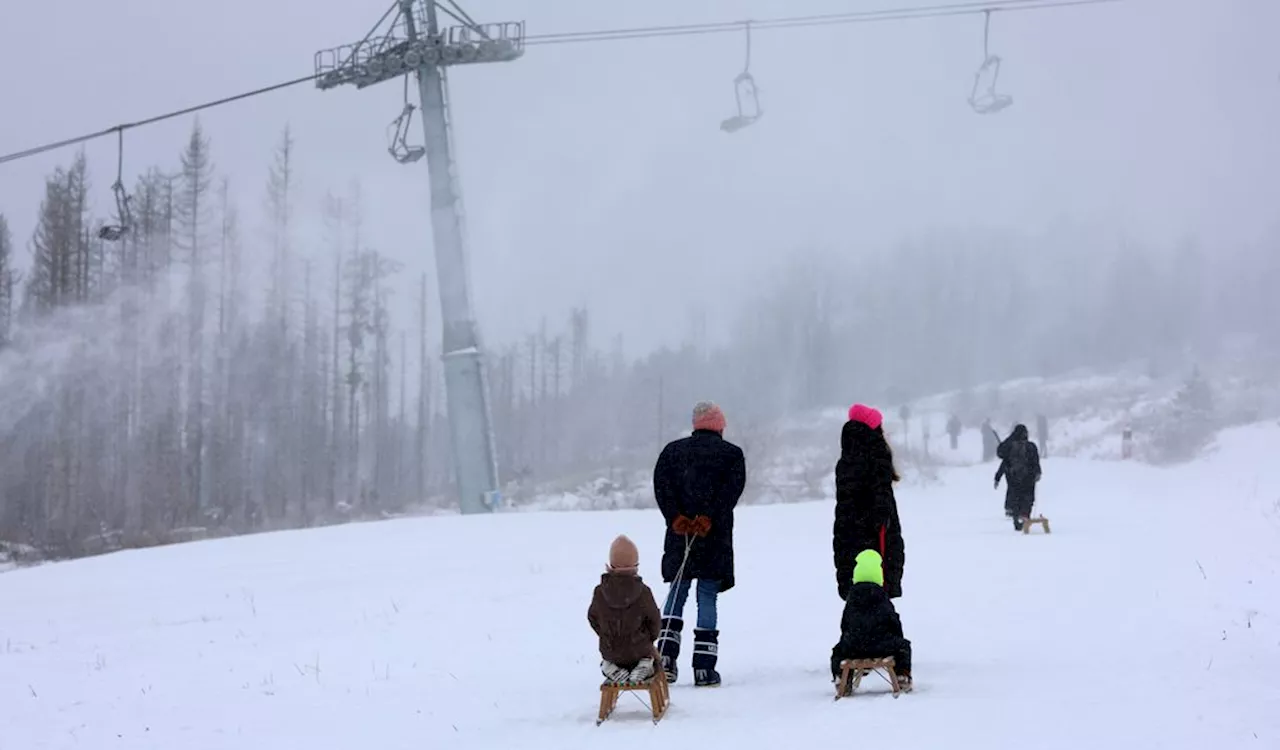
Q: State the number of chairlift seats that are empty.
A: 4